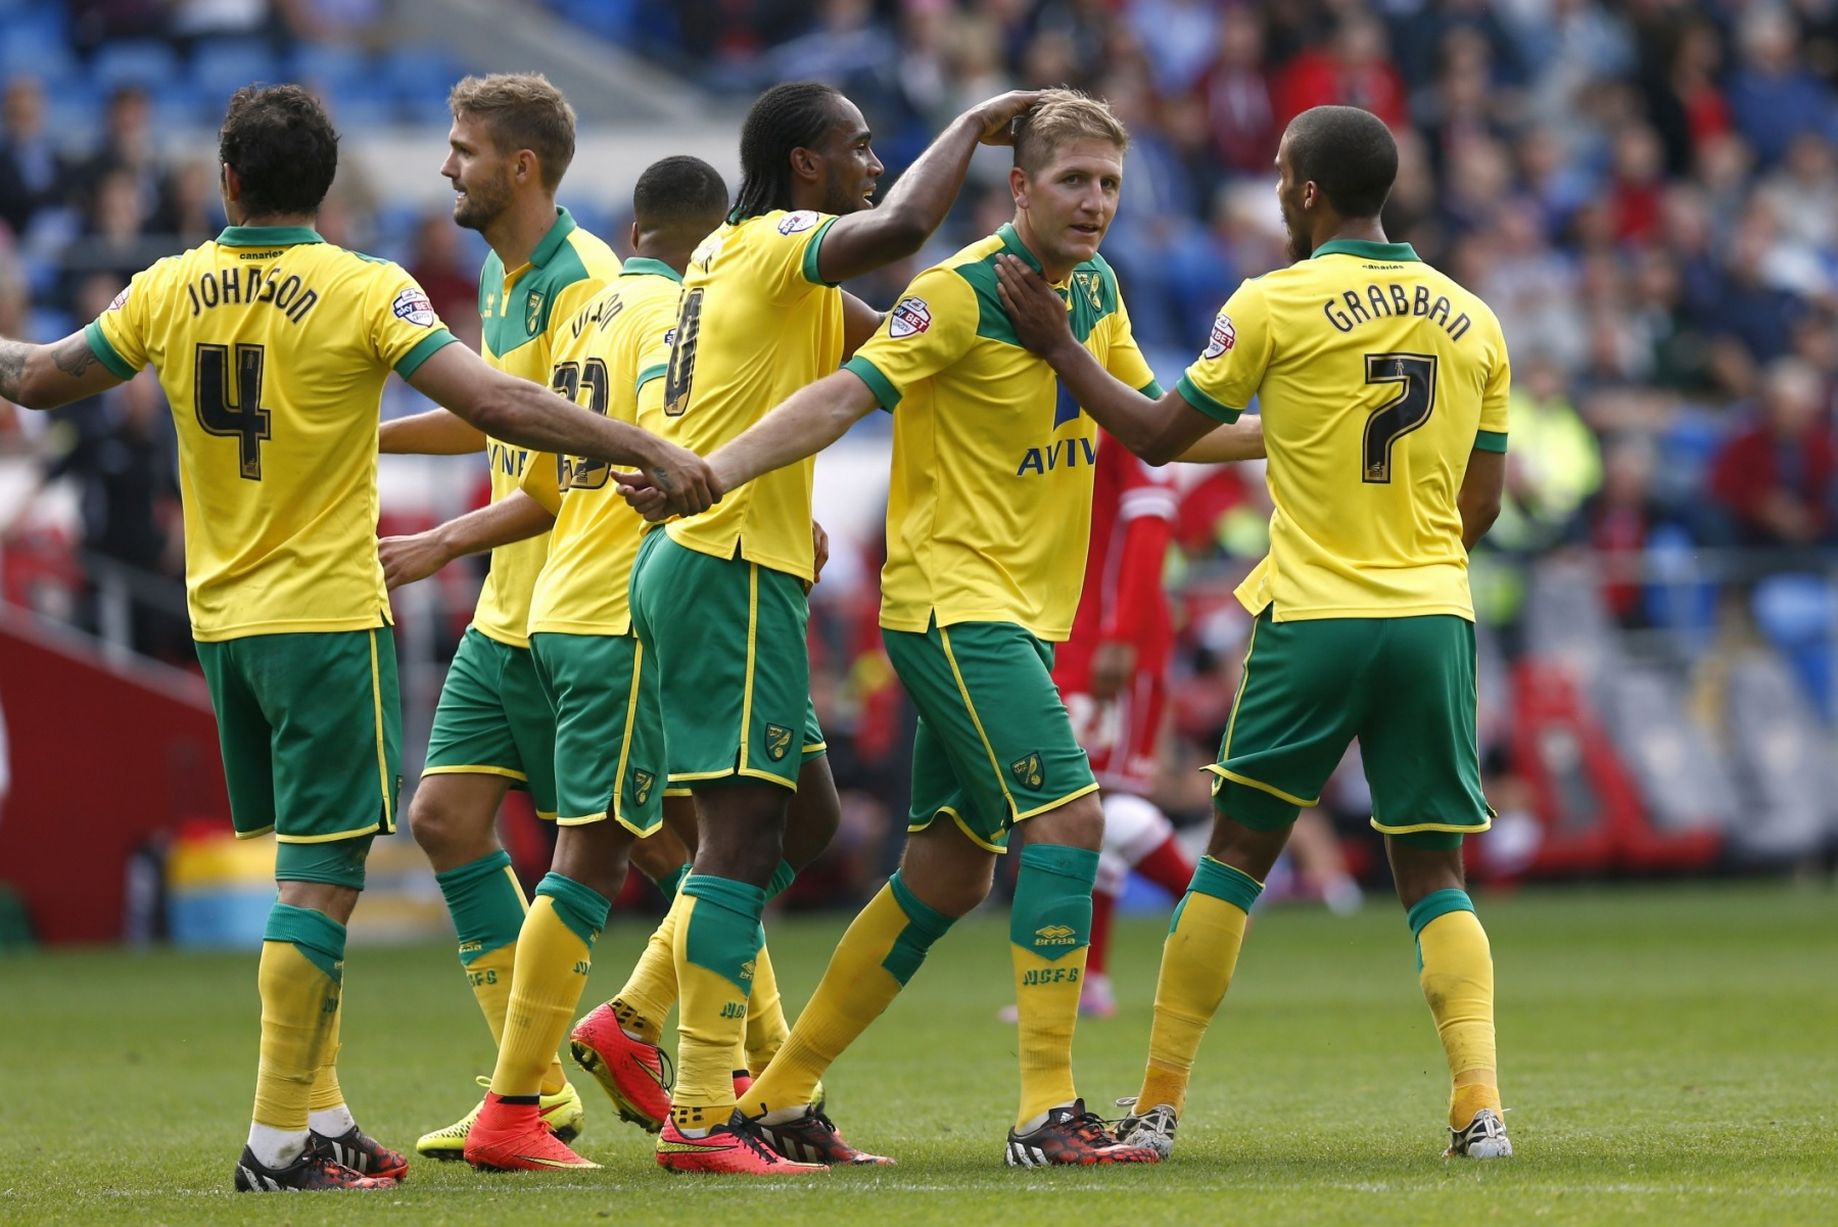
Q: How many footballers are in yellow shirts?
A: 6